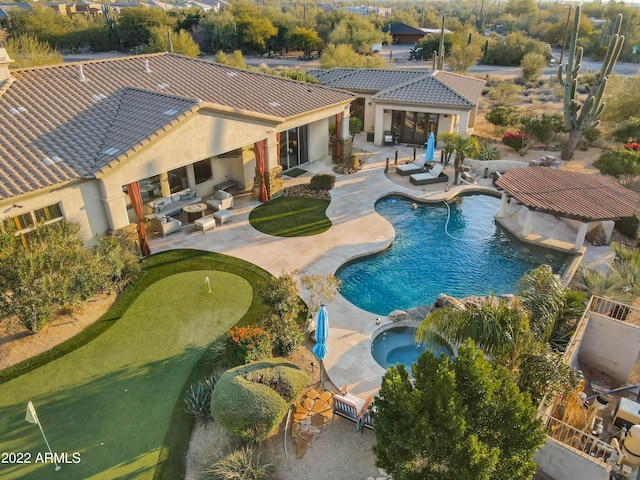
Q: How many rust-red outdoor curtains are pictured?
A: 4